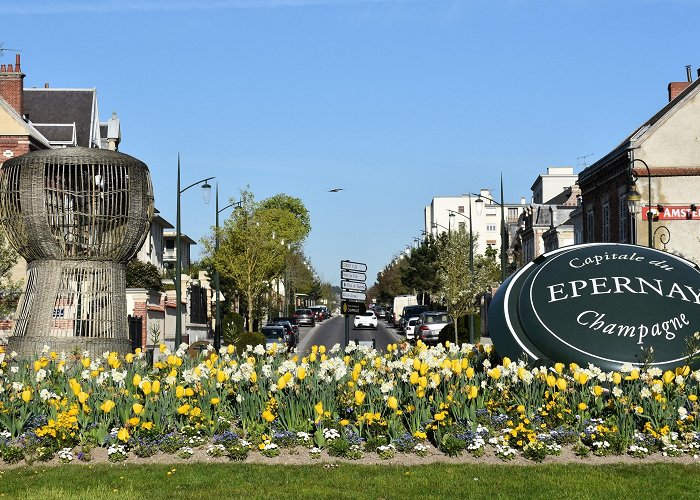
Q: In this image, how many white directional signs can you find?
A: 4